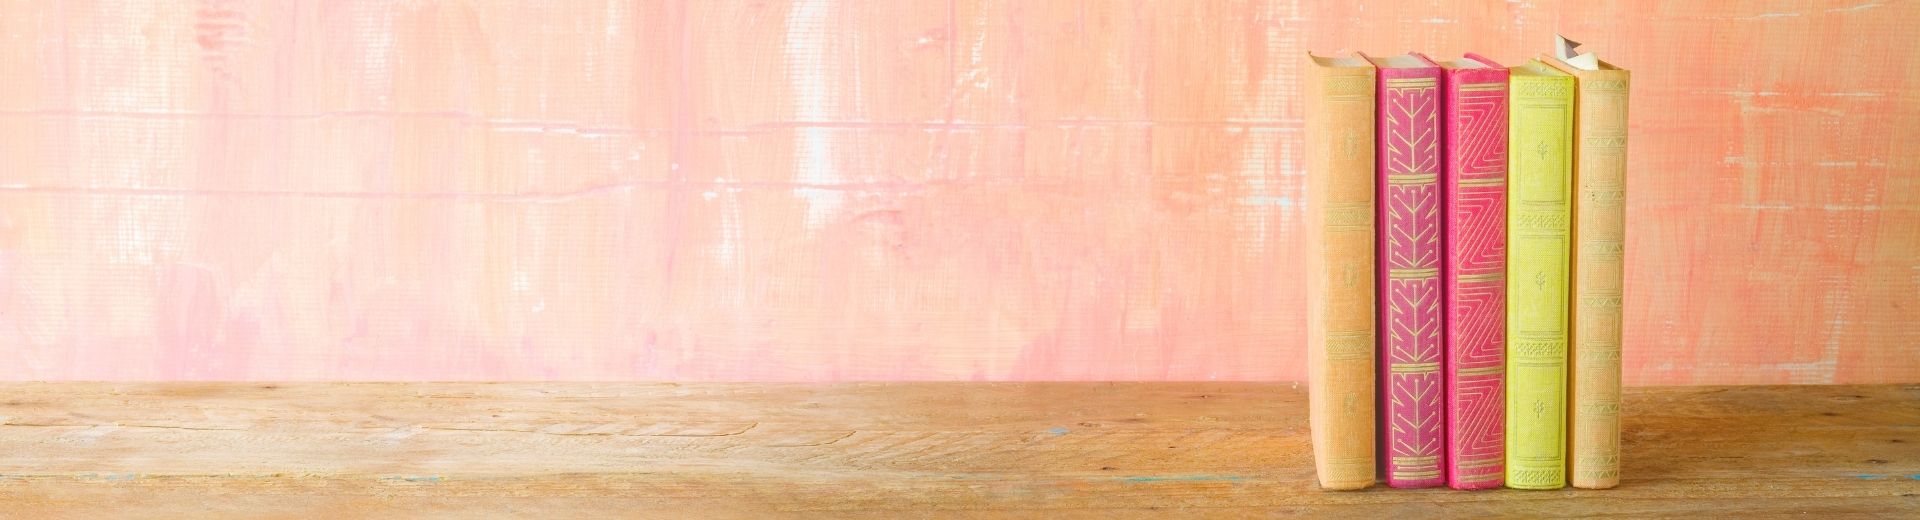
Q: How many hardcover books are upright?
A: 5